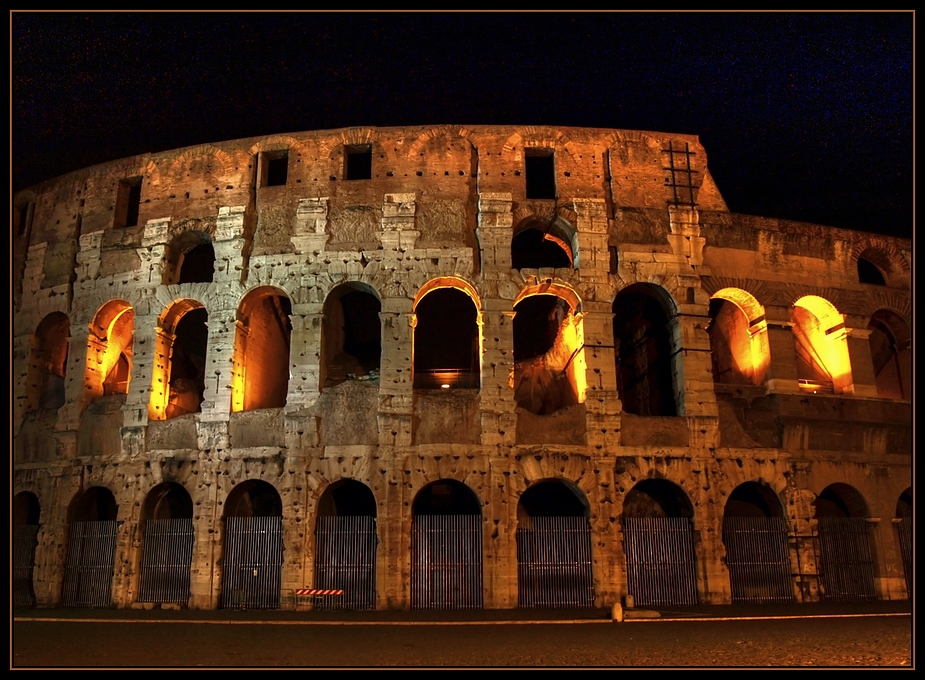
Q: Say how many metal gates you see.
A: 11